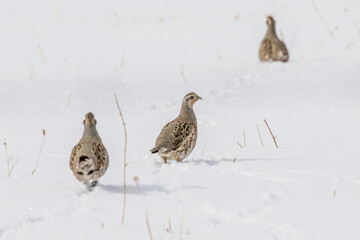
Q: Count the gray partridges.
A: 3